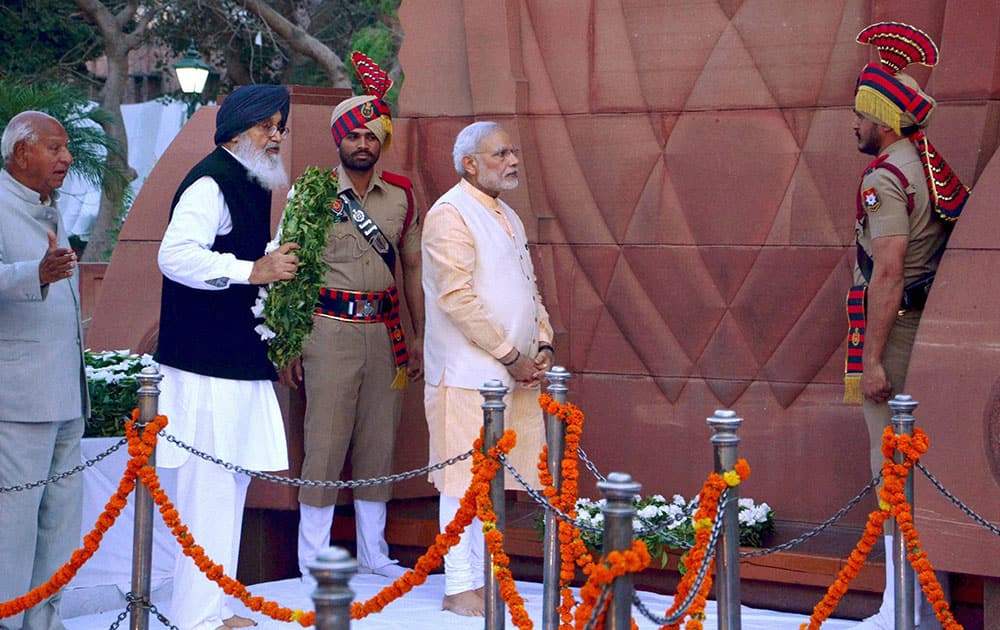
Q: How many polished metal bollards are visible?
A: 7